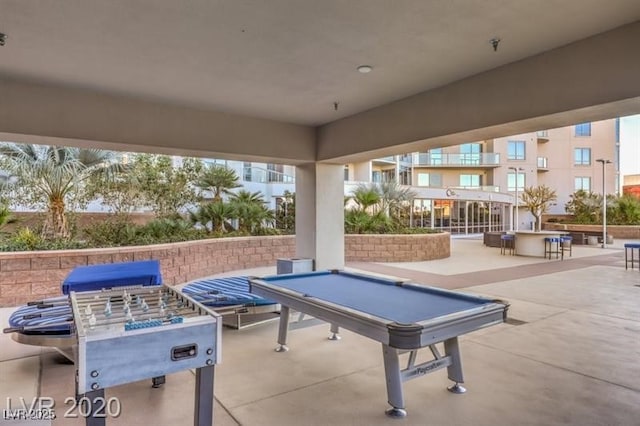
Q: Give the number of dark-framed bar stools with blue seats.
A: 4